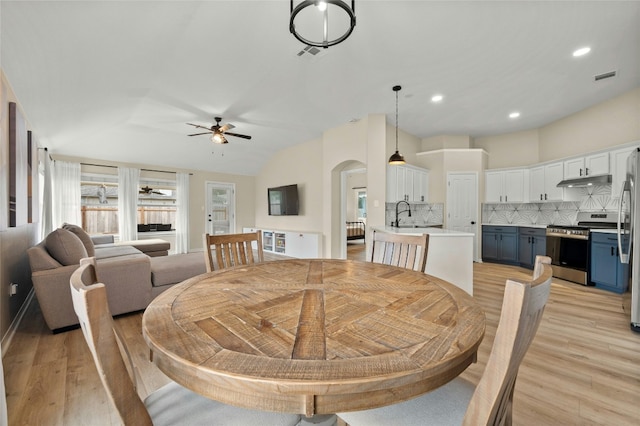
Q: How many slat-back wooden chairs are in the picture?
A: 4